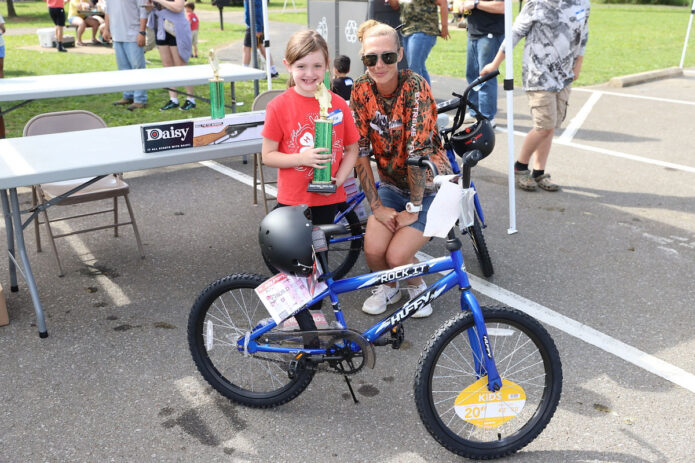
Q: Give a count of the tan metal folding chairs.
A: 2